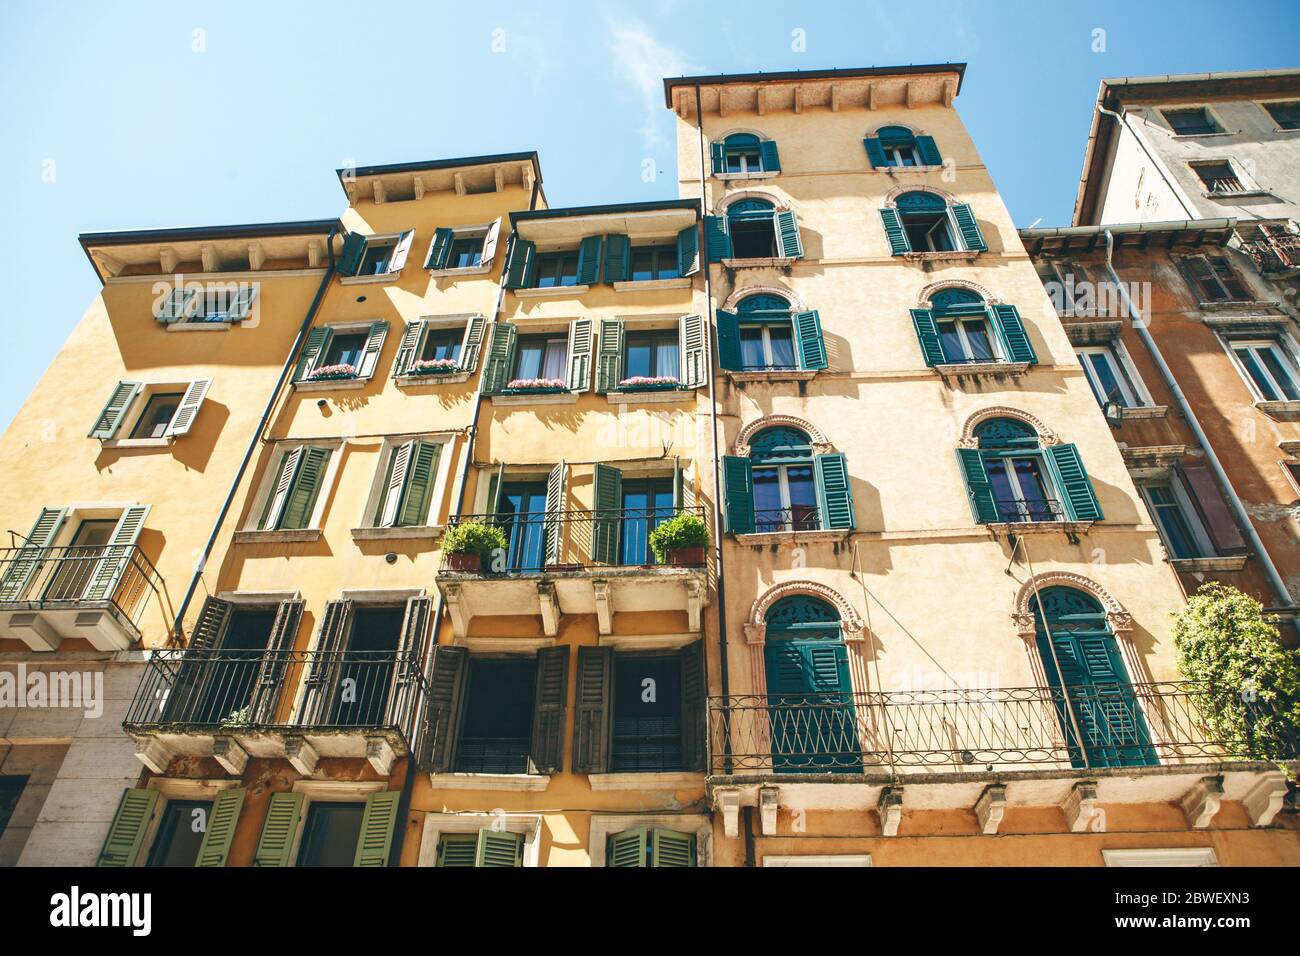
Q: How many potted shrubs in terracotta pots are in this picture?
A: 2